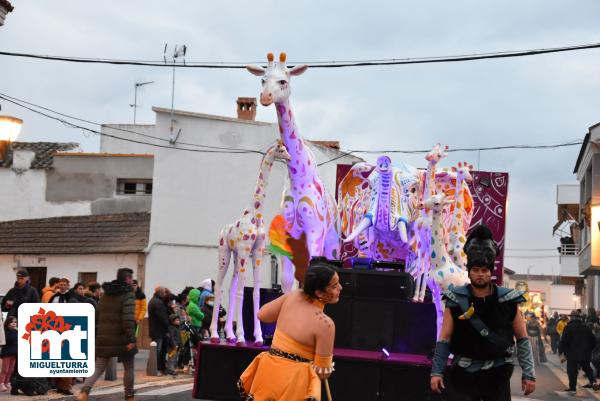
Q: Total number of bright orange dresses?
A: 1